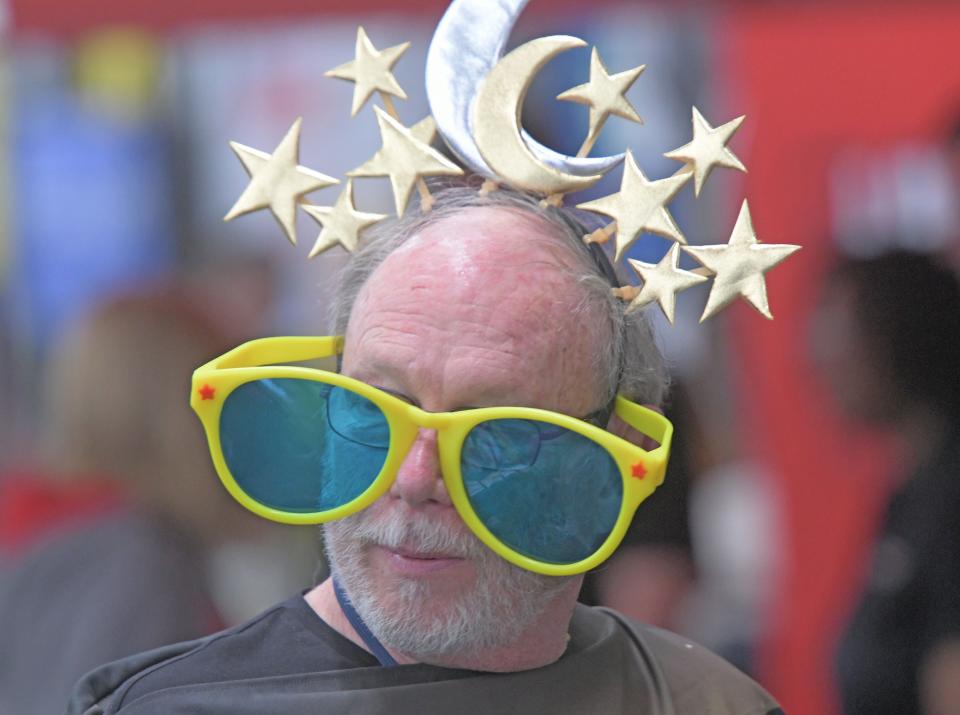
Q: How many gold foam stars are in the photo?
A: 9